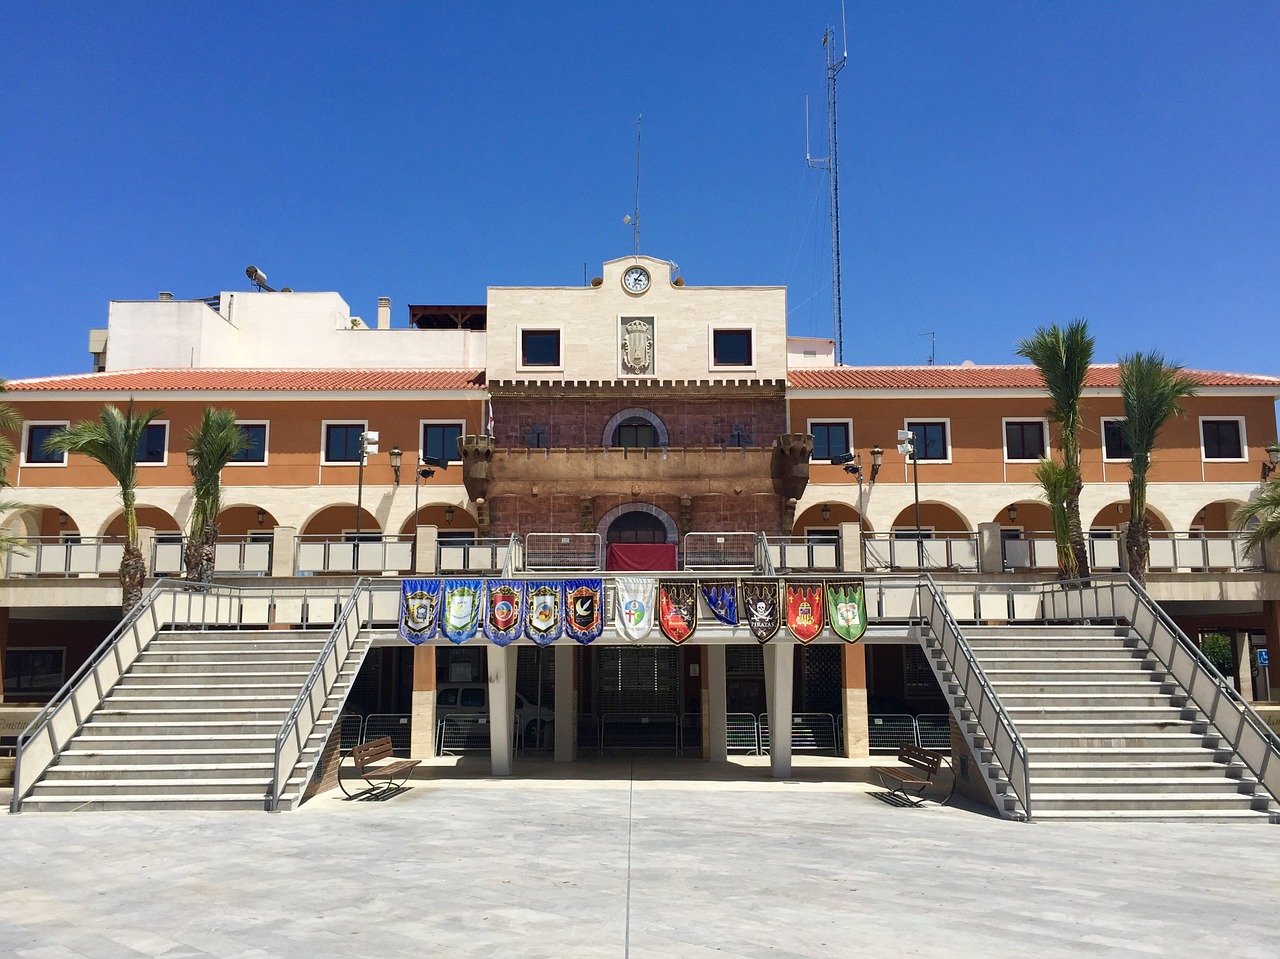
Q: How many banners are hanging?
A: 11